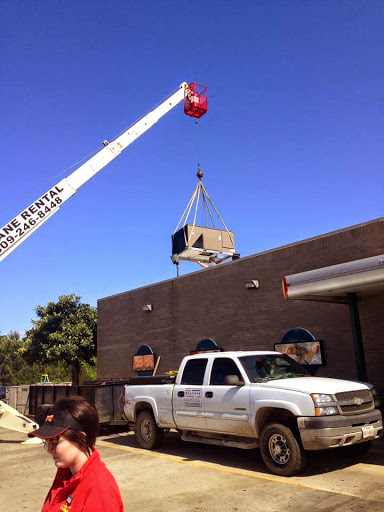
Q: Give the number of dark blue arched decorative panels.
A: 3